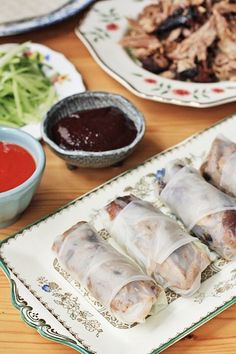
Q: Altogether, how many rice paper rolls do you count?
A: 4